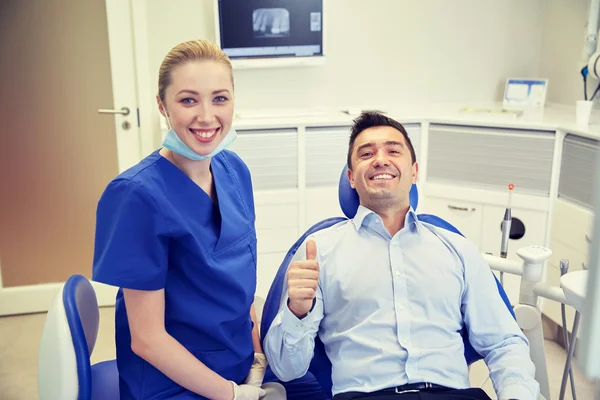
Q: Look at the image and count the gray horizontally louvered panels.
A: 4